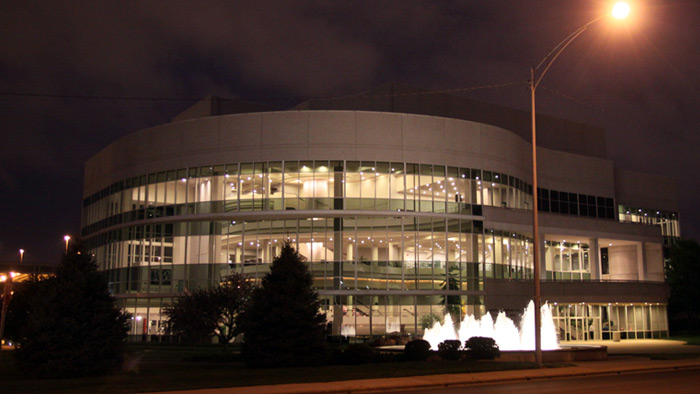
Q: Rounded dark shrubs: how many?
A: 3